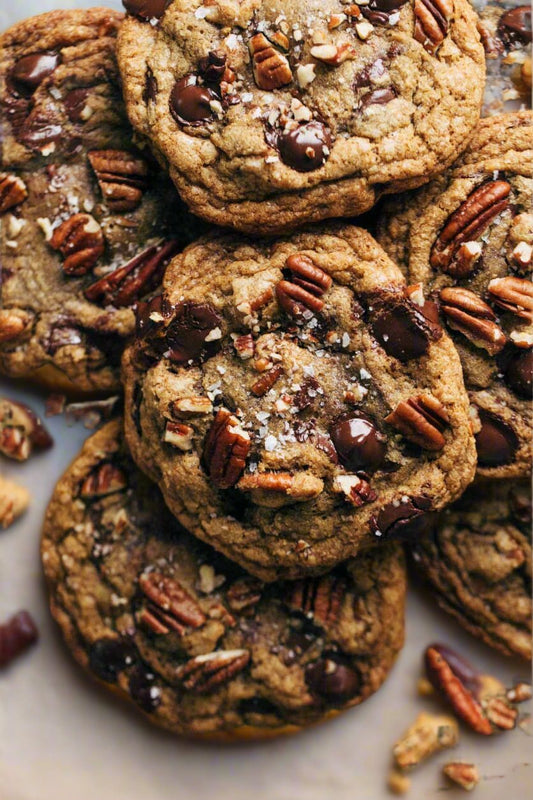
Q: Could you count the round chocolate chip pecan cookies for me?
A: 6